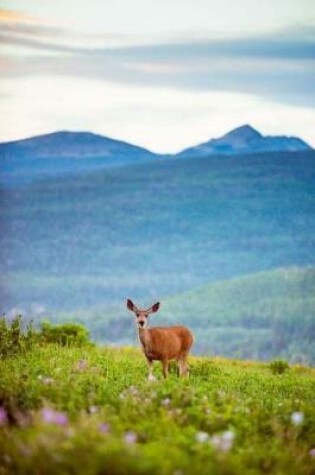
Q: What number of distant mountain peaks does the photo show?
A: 2